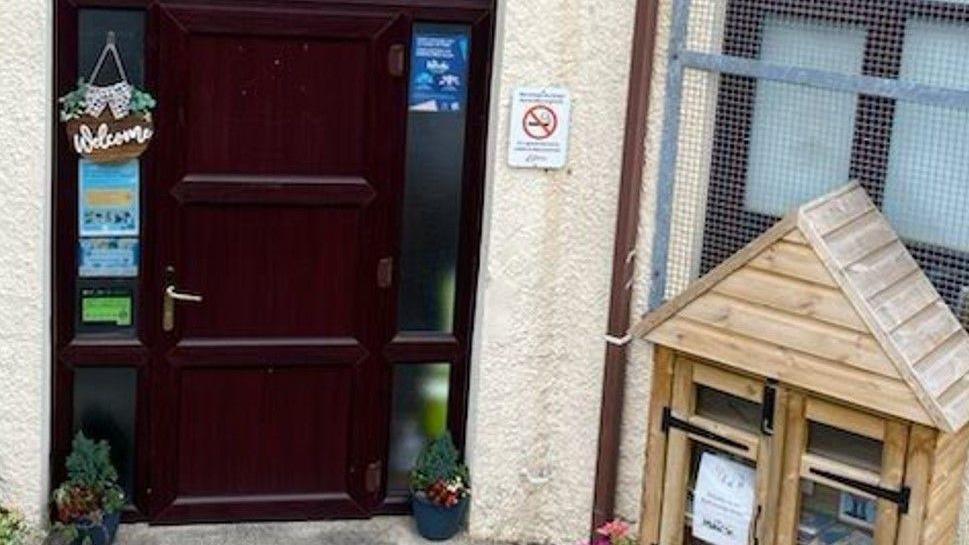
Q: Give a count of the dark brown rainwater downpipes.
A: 1